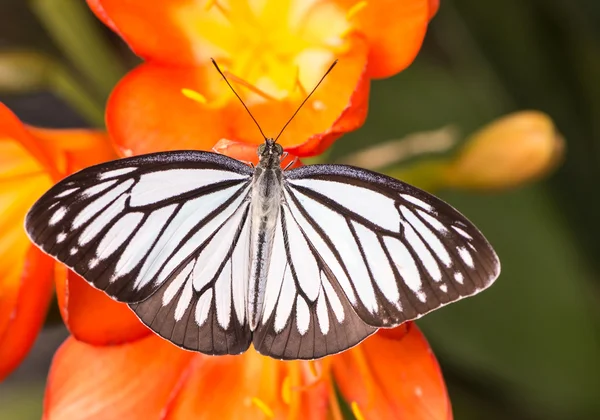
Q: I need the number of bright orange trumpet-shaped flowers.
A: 3